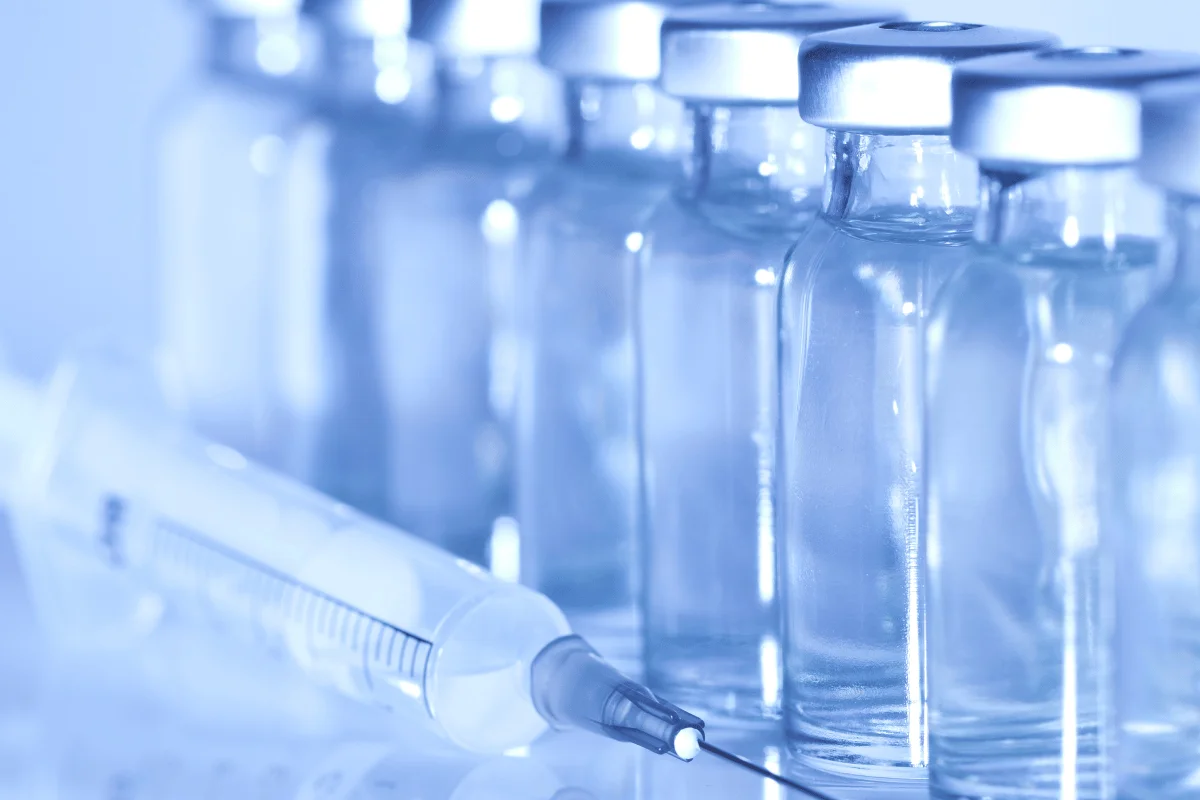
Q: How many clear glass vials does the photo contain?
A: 8